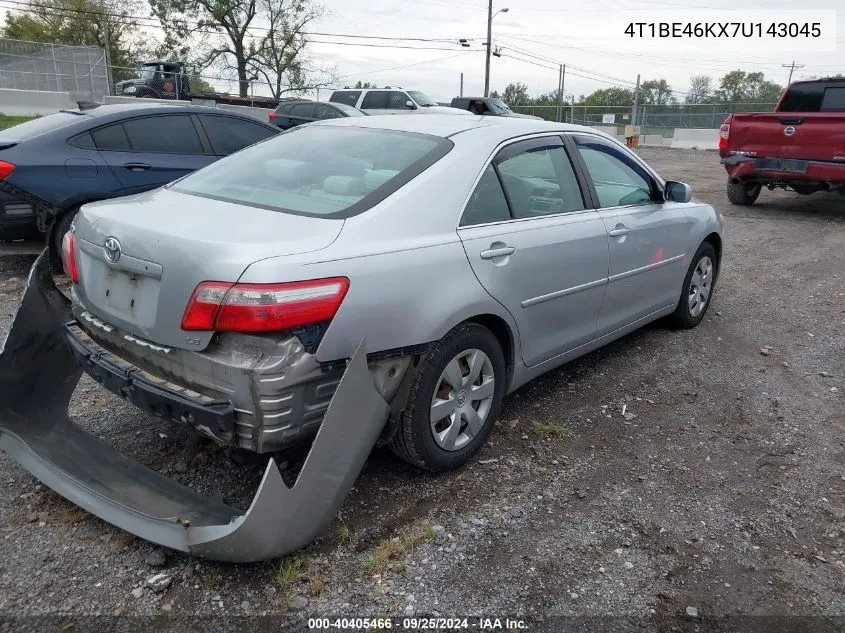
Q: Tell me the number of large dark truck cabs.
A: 1